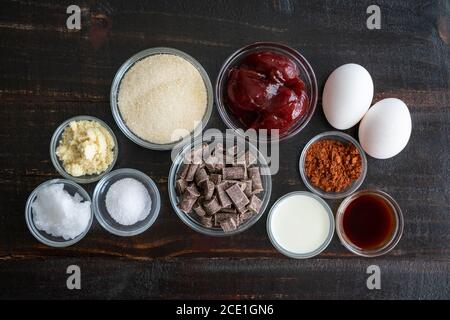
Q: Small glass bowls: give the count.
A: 6